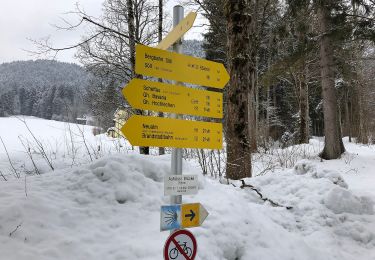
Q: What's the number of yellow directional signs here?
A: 4